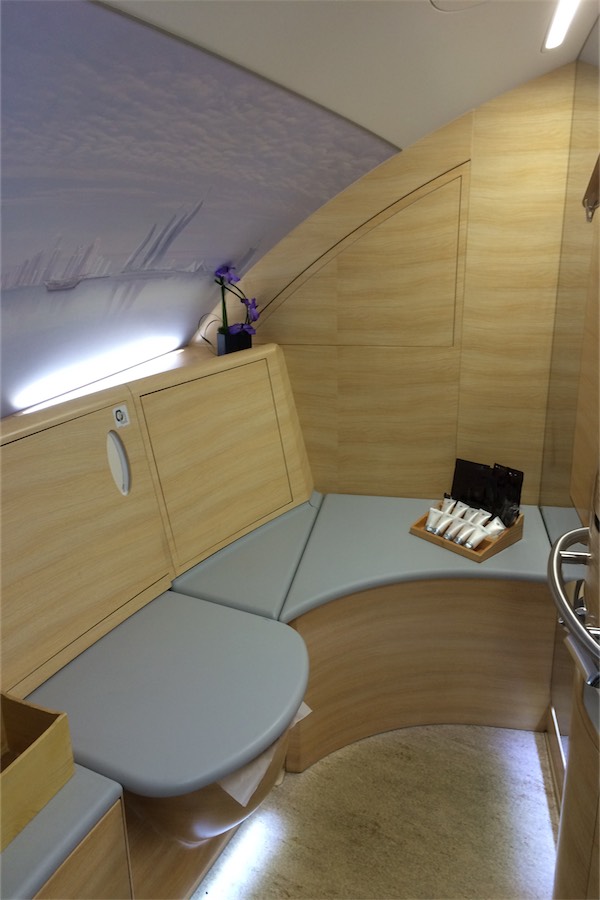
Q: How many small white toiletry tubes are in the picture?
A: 10